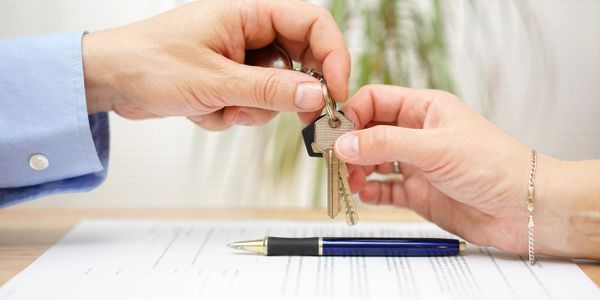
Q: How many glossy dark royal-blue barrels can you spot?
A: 1